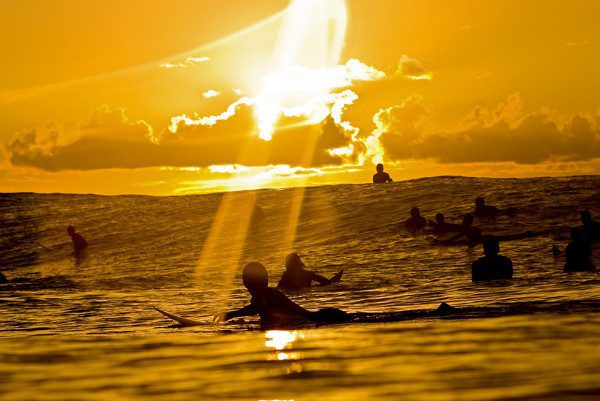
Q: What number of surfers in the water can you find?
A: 11